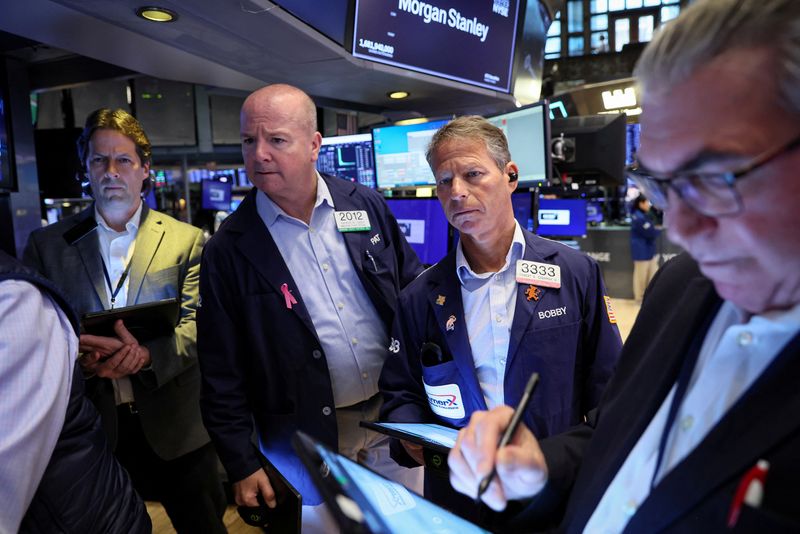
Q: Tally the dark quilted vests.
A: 1